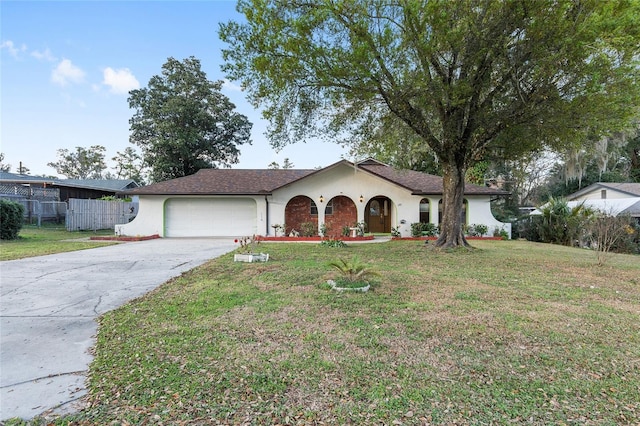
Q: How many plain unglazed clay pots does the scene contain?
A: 0